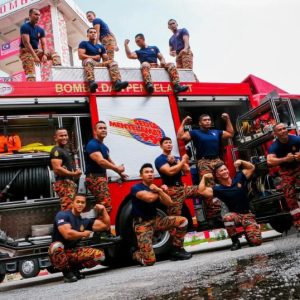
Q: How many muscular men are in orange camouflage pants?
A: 13